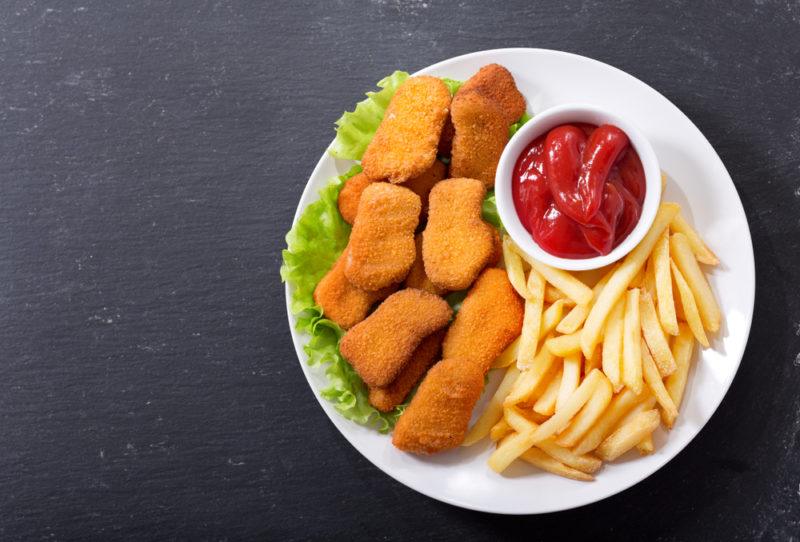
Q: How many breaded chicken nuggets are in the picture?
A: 12